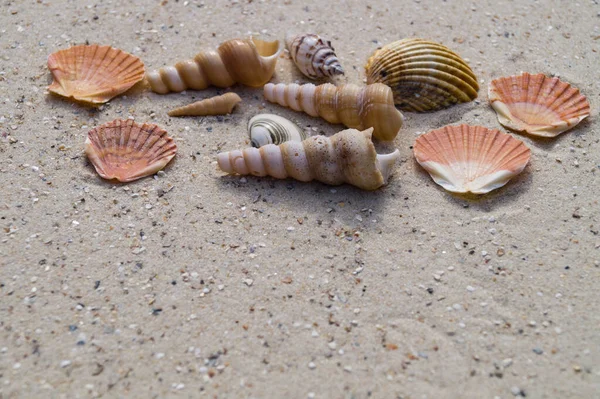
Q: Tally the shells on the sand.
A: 11